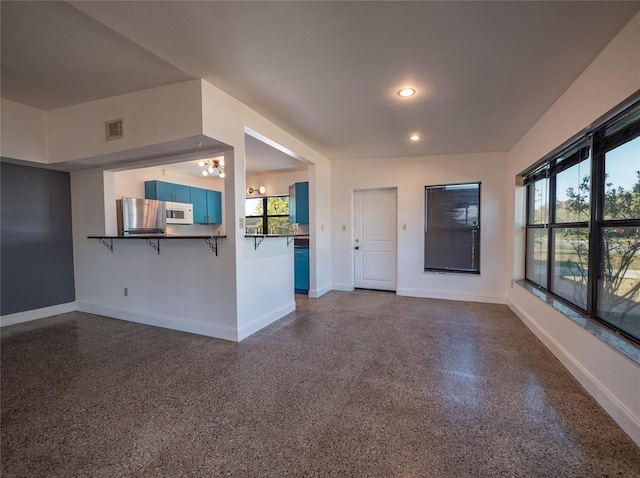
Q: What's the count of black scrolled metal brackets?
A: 5